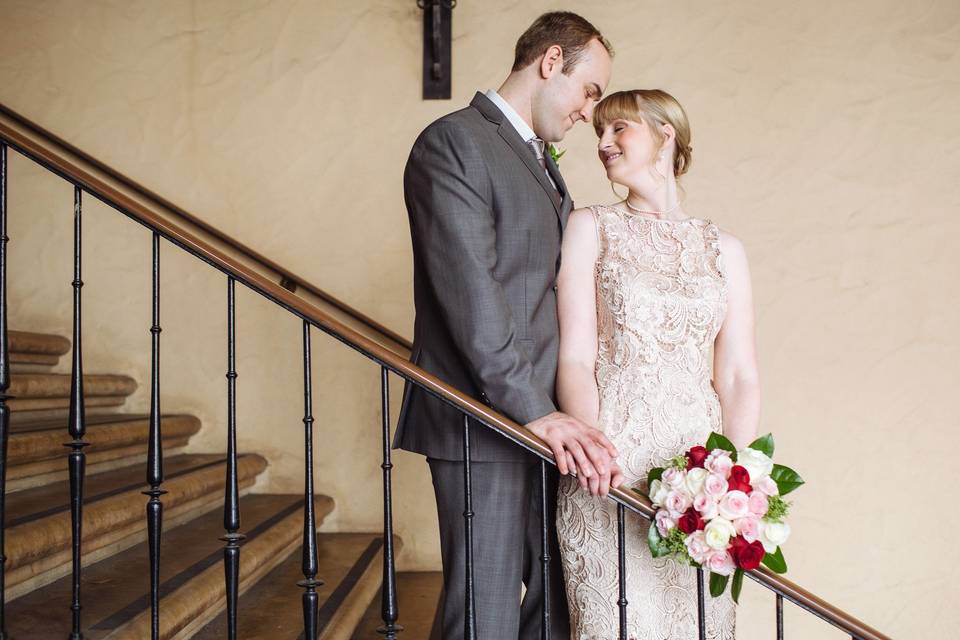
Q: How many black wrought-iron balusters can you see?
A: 11